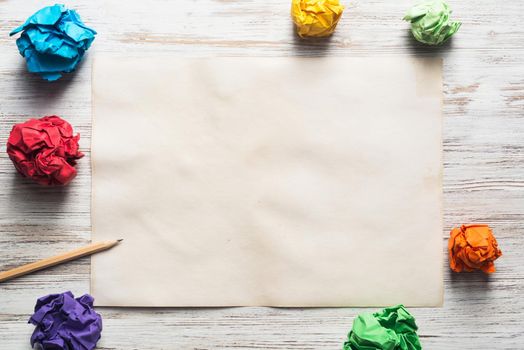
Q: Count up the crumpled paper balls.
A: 7